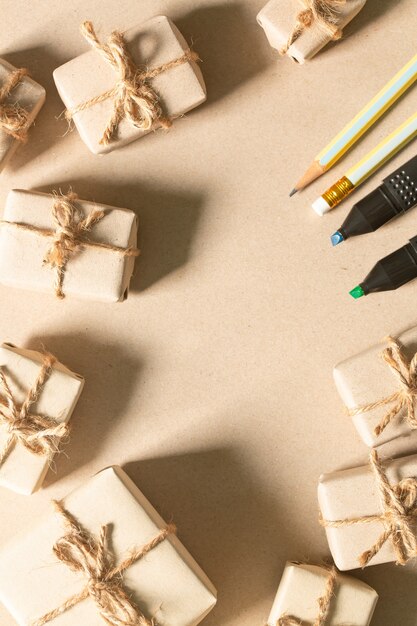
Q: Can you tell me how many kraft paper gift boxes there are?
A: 9